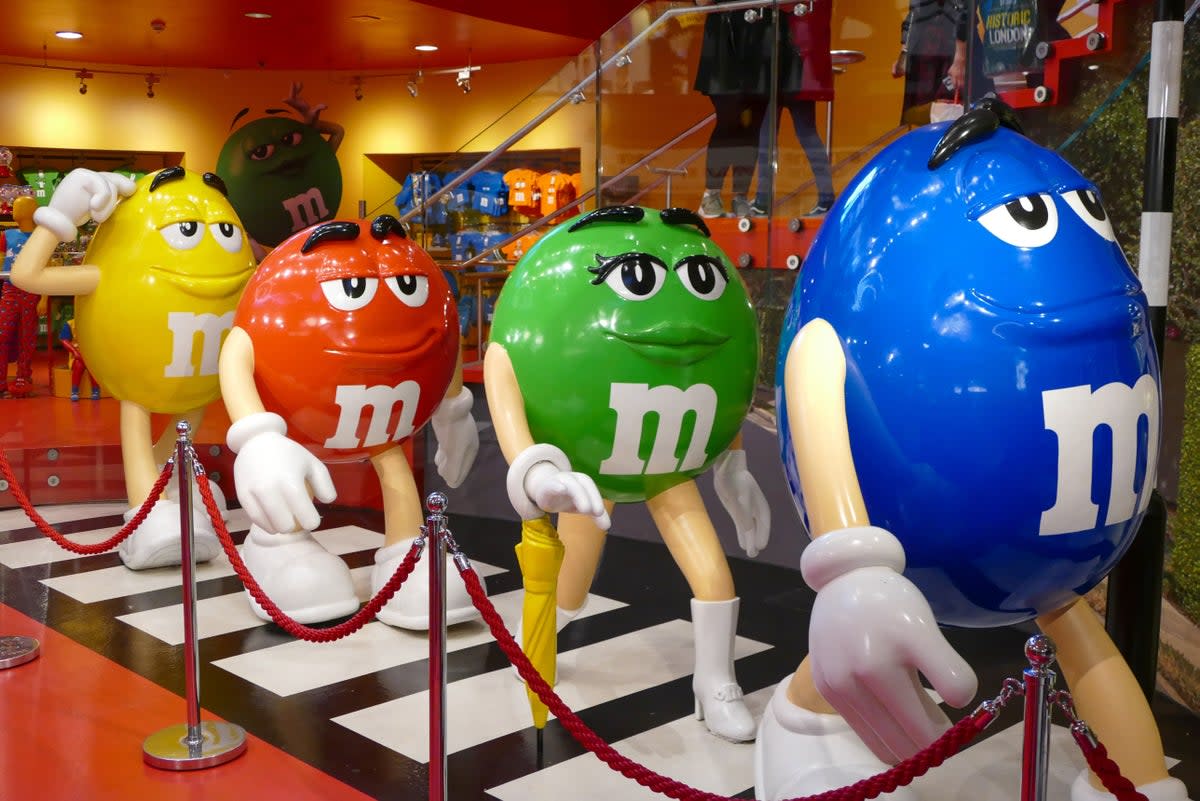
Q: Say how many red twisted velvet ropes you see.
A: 4